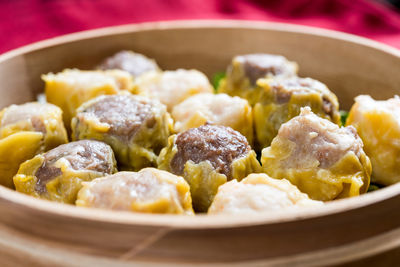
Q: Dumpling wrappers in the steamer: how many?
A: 14